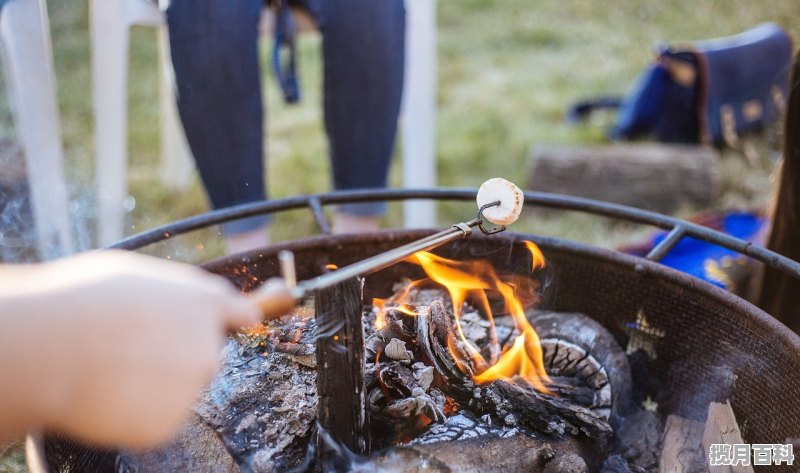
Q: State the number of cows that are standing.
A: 0